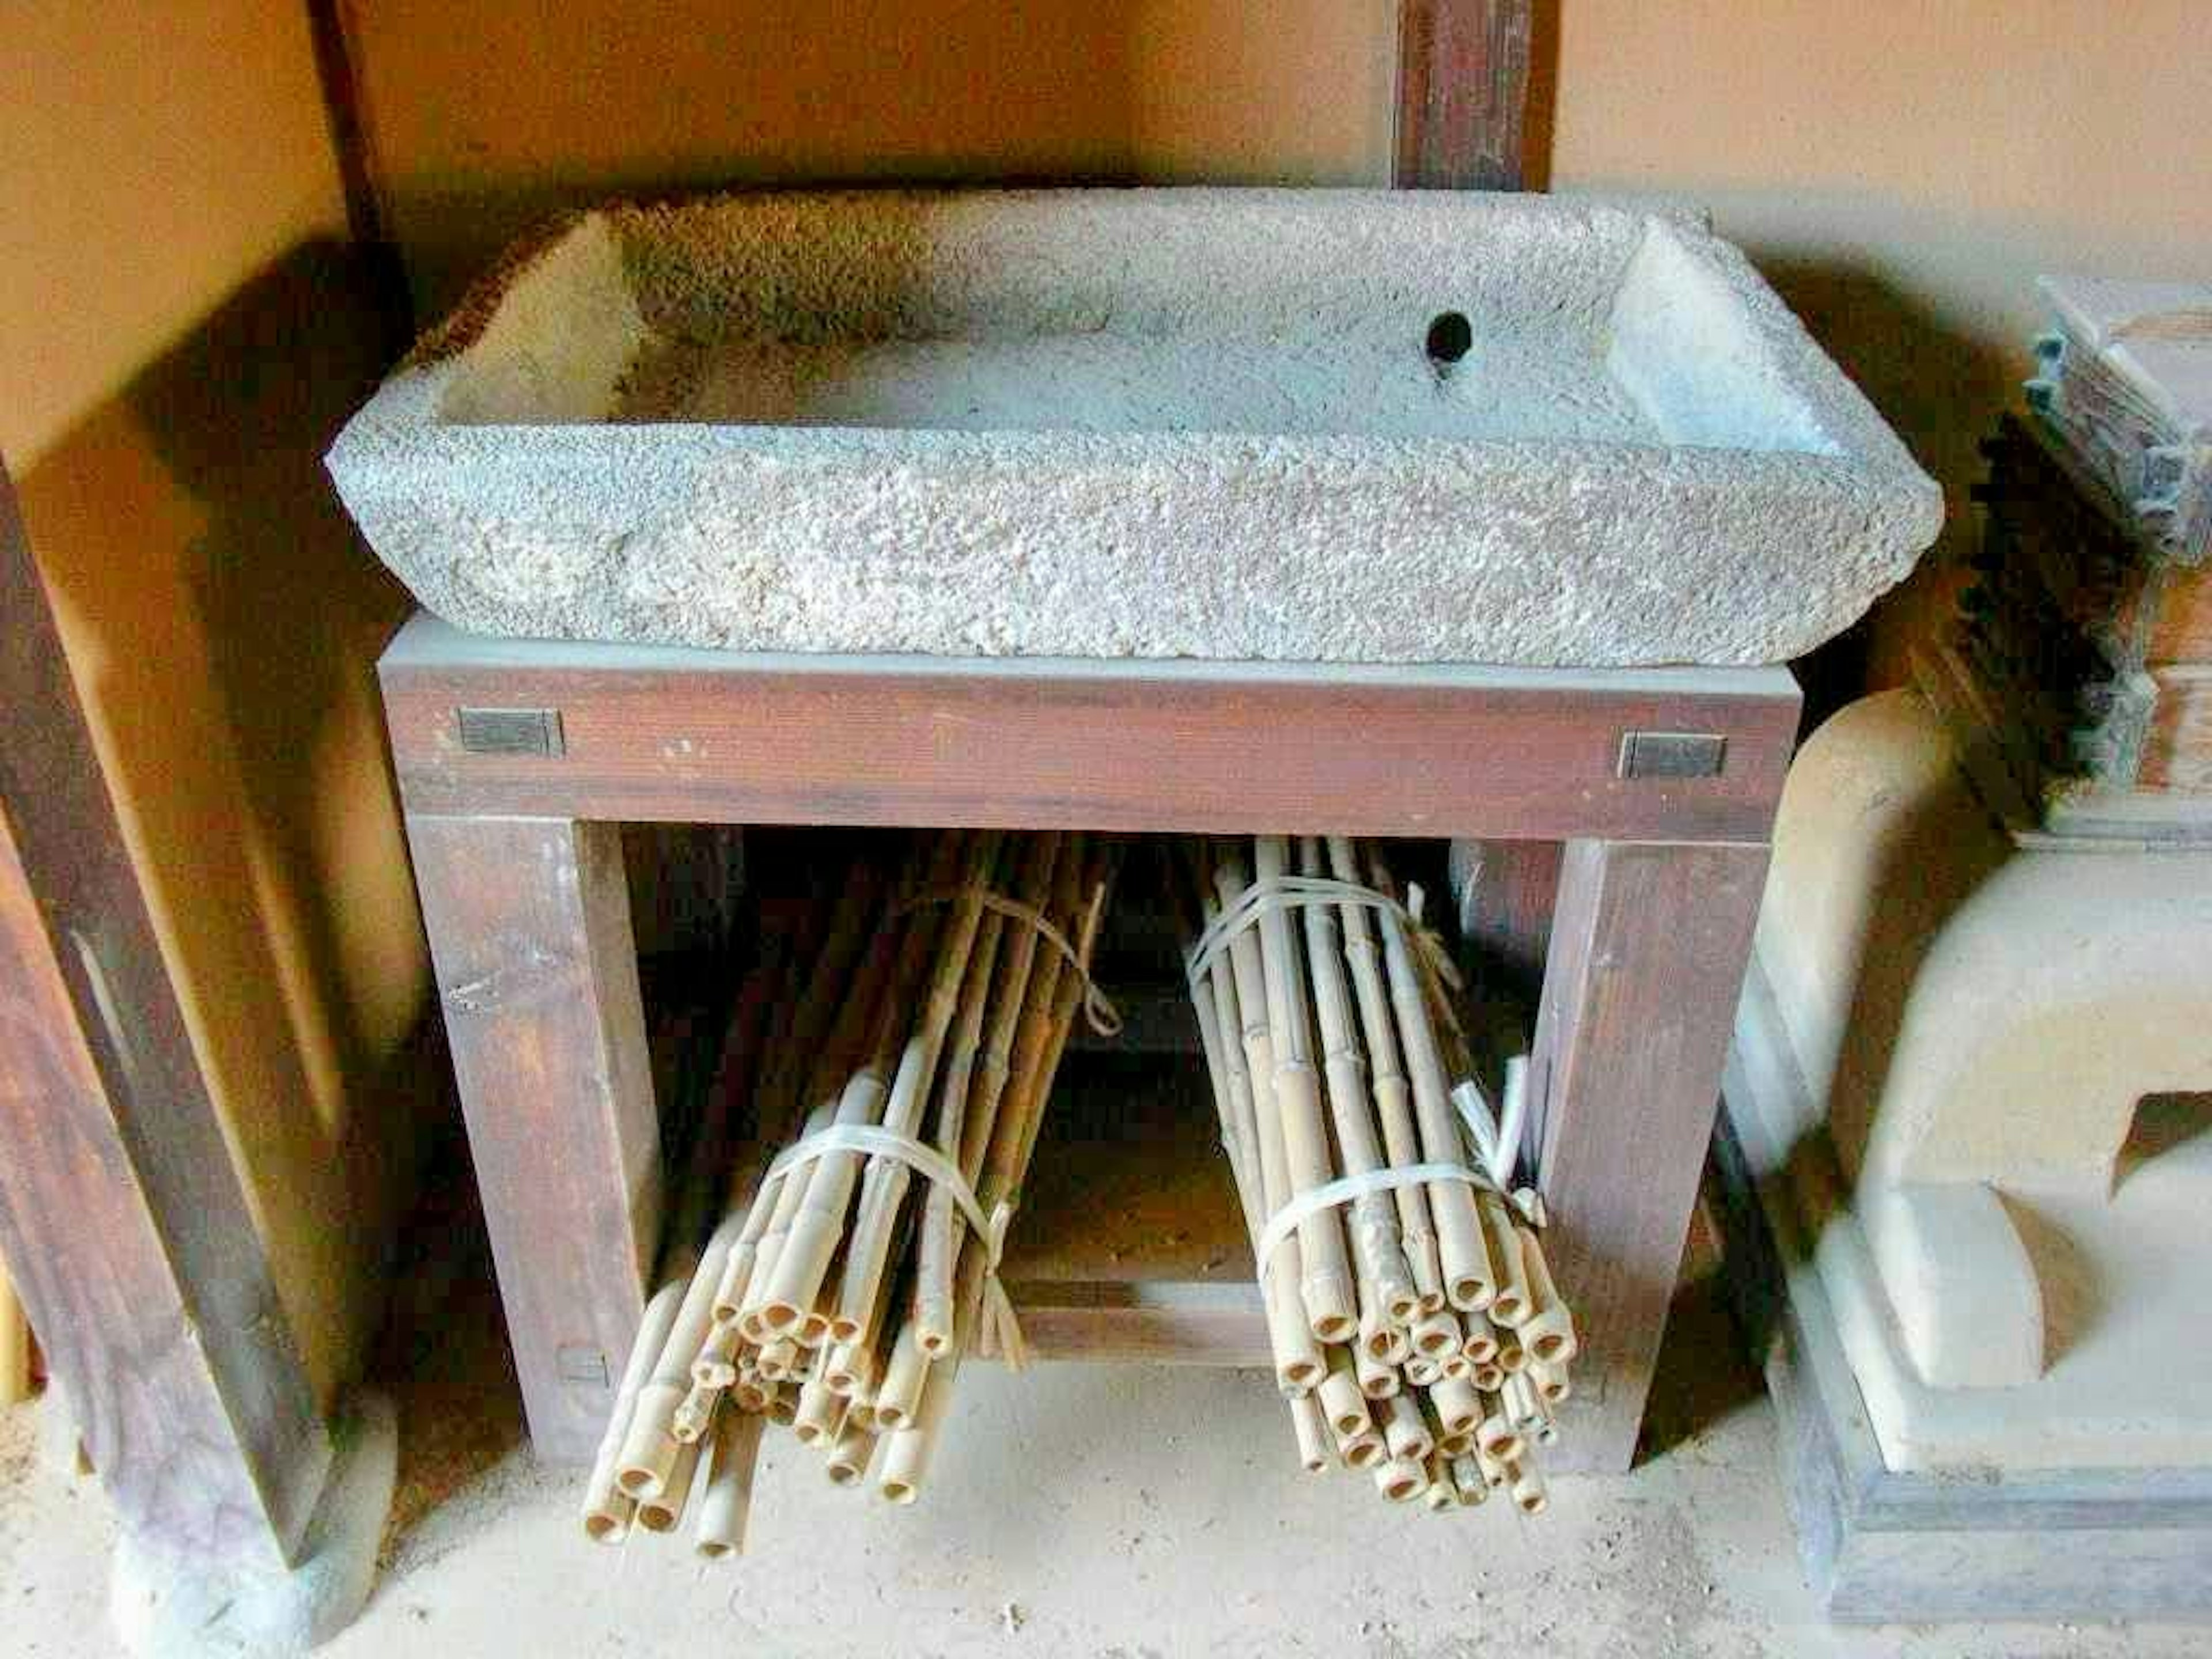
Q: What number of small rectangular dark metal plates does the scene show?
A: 2